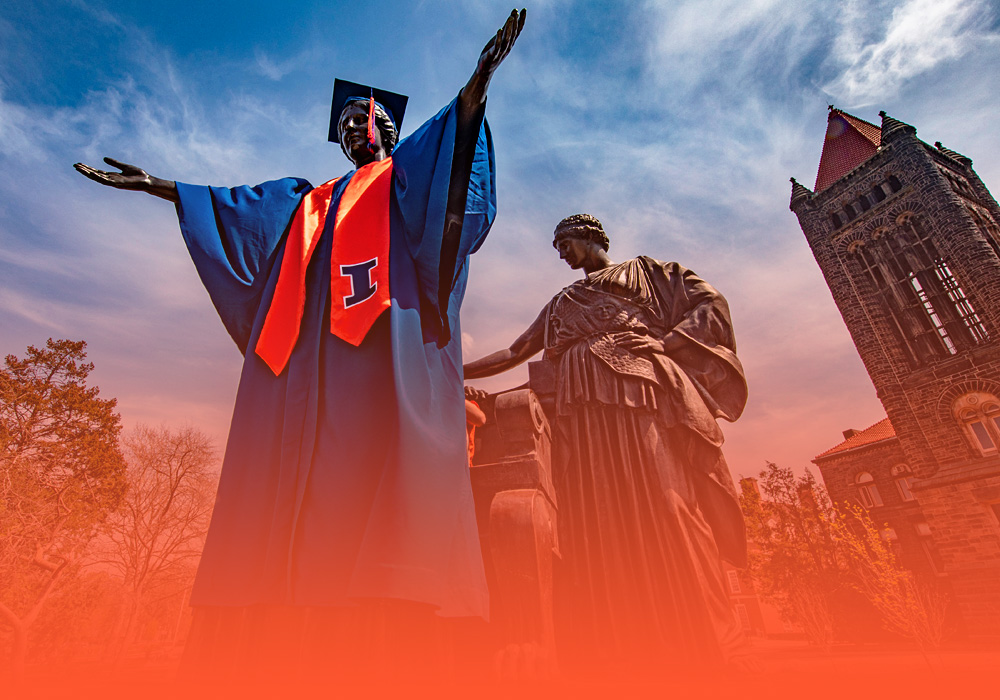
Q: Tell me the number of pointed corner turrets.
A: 3